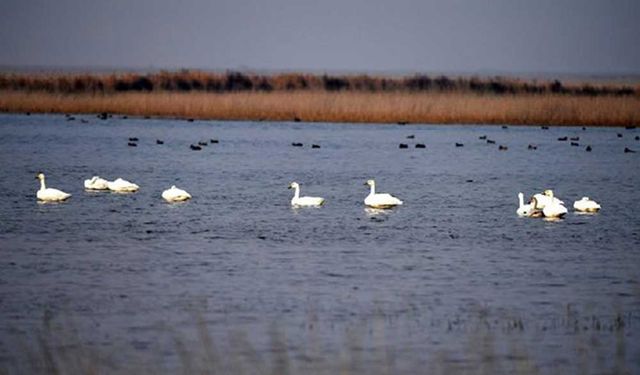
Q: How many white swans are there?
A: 10